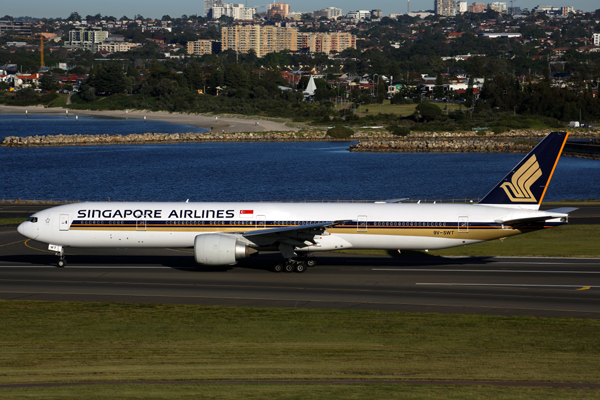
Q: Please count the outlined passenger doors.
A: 5